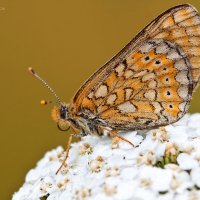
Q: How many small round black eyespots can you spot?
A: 6